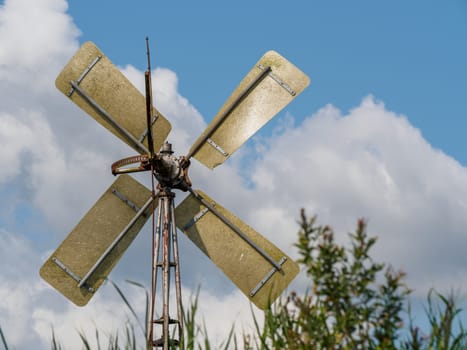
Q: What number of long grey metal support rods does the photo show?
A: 4